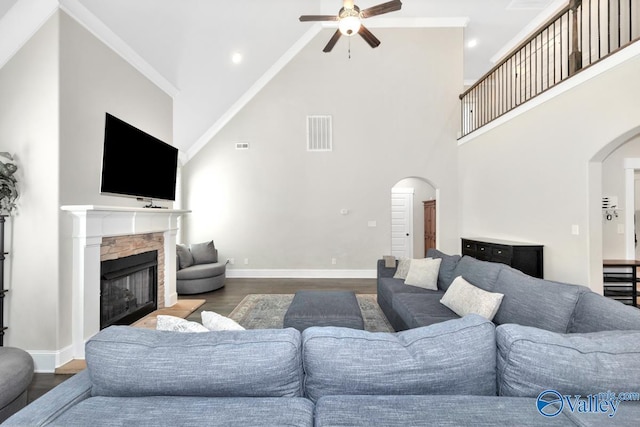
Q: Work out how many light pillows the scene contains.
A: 5